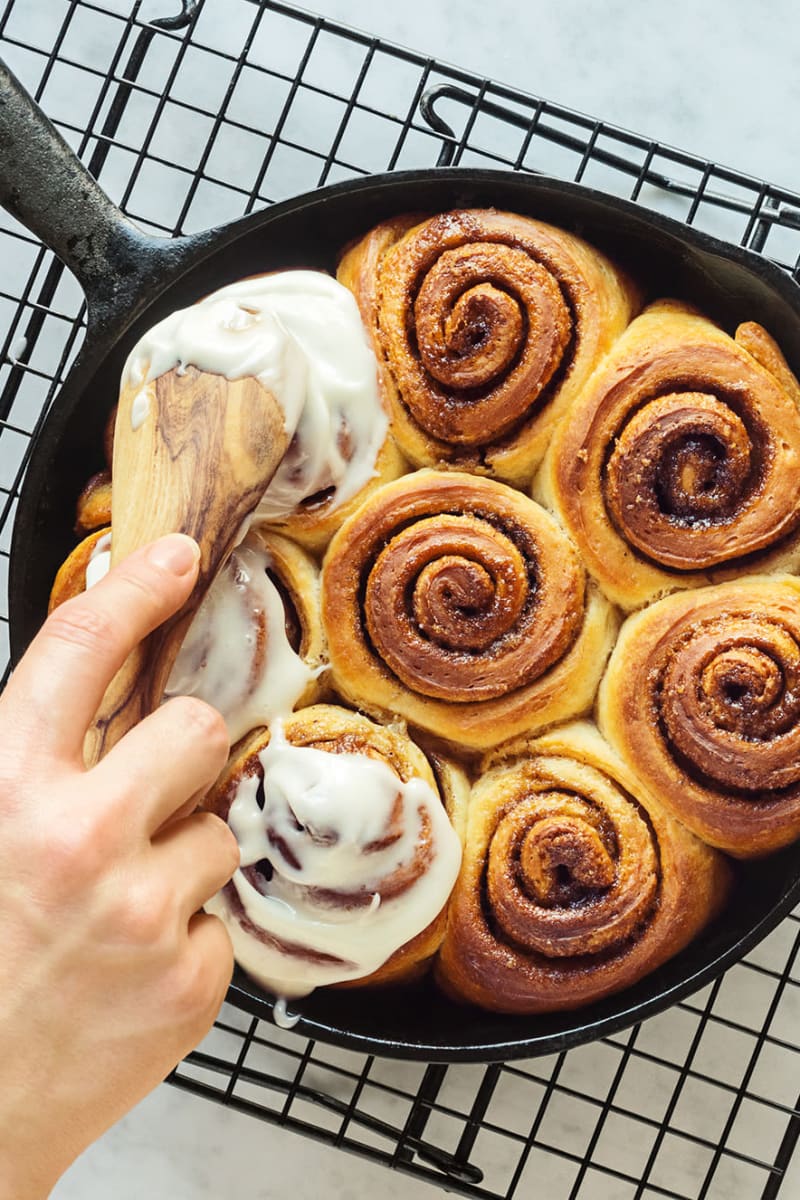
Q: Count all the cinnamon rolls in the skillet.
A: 8